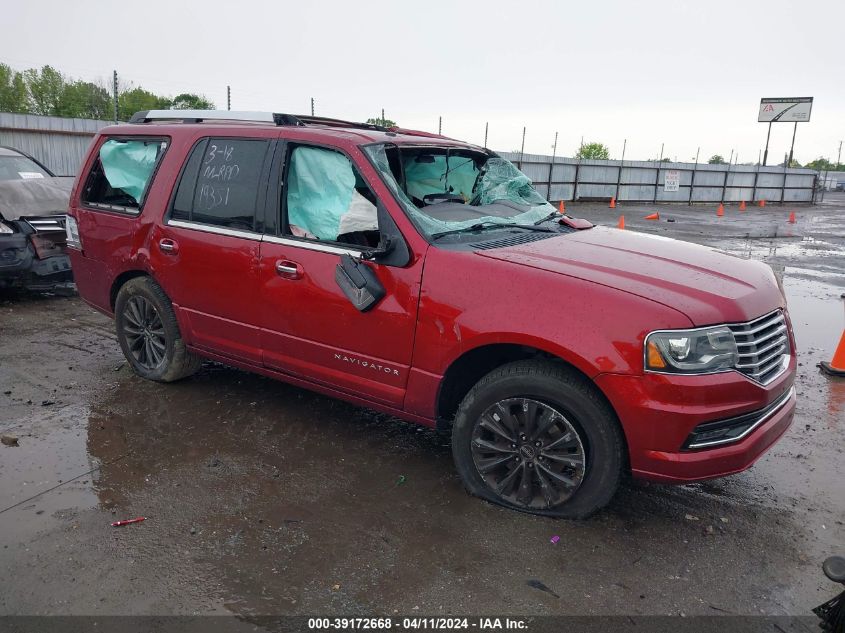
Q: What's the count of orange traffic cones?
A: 9